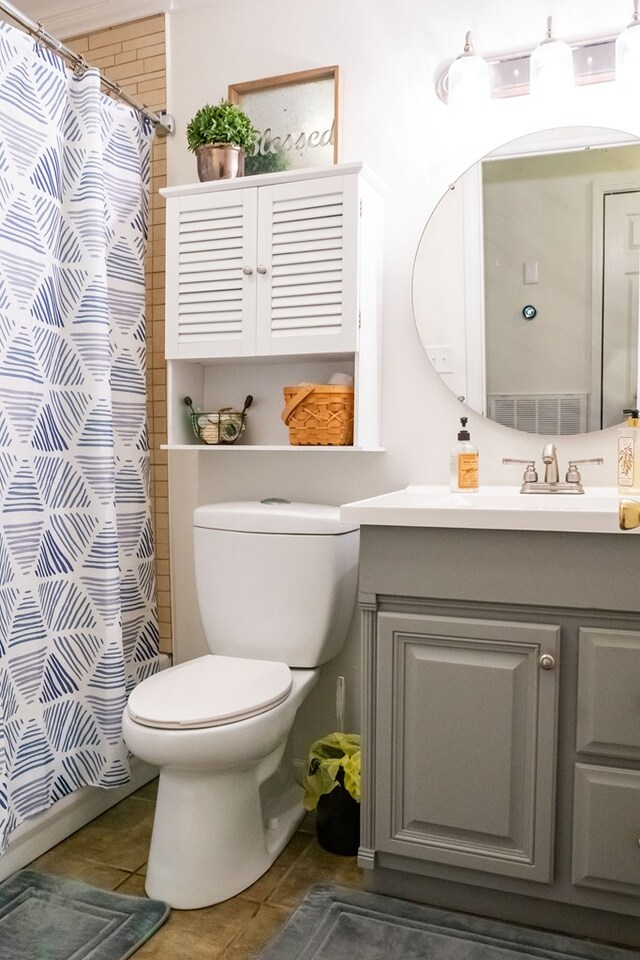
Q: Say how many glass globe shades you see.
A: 3